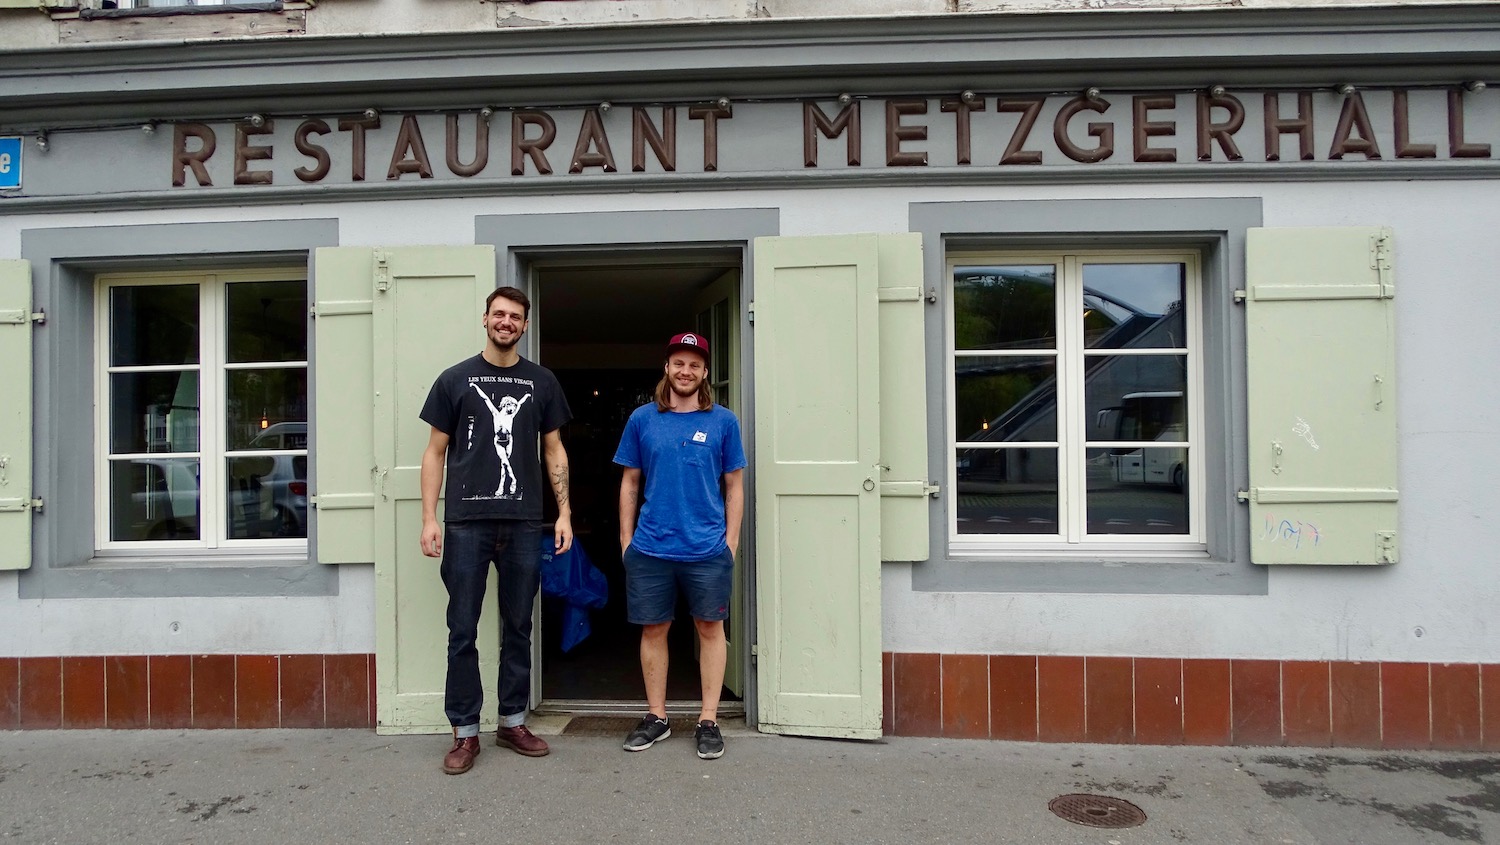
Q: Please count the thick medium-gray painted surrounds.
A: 3